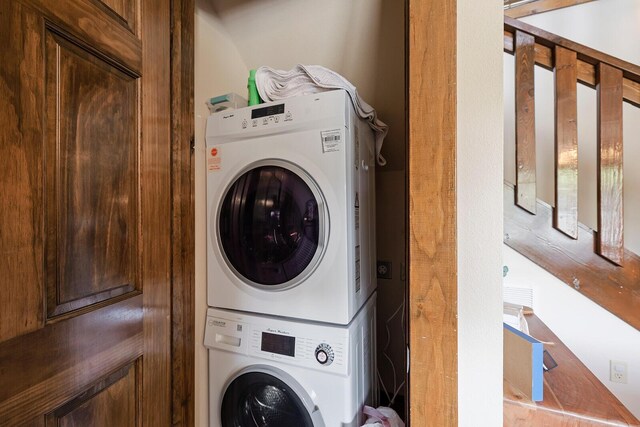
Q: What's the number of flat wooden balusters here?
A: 3